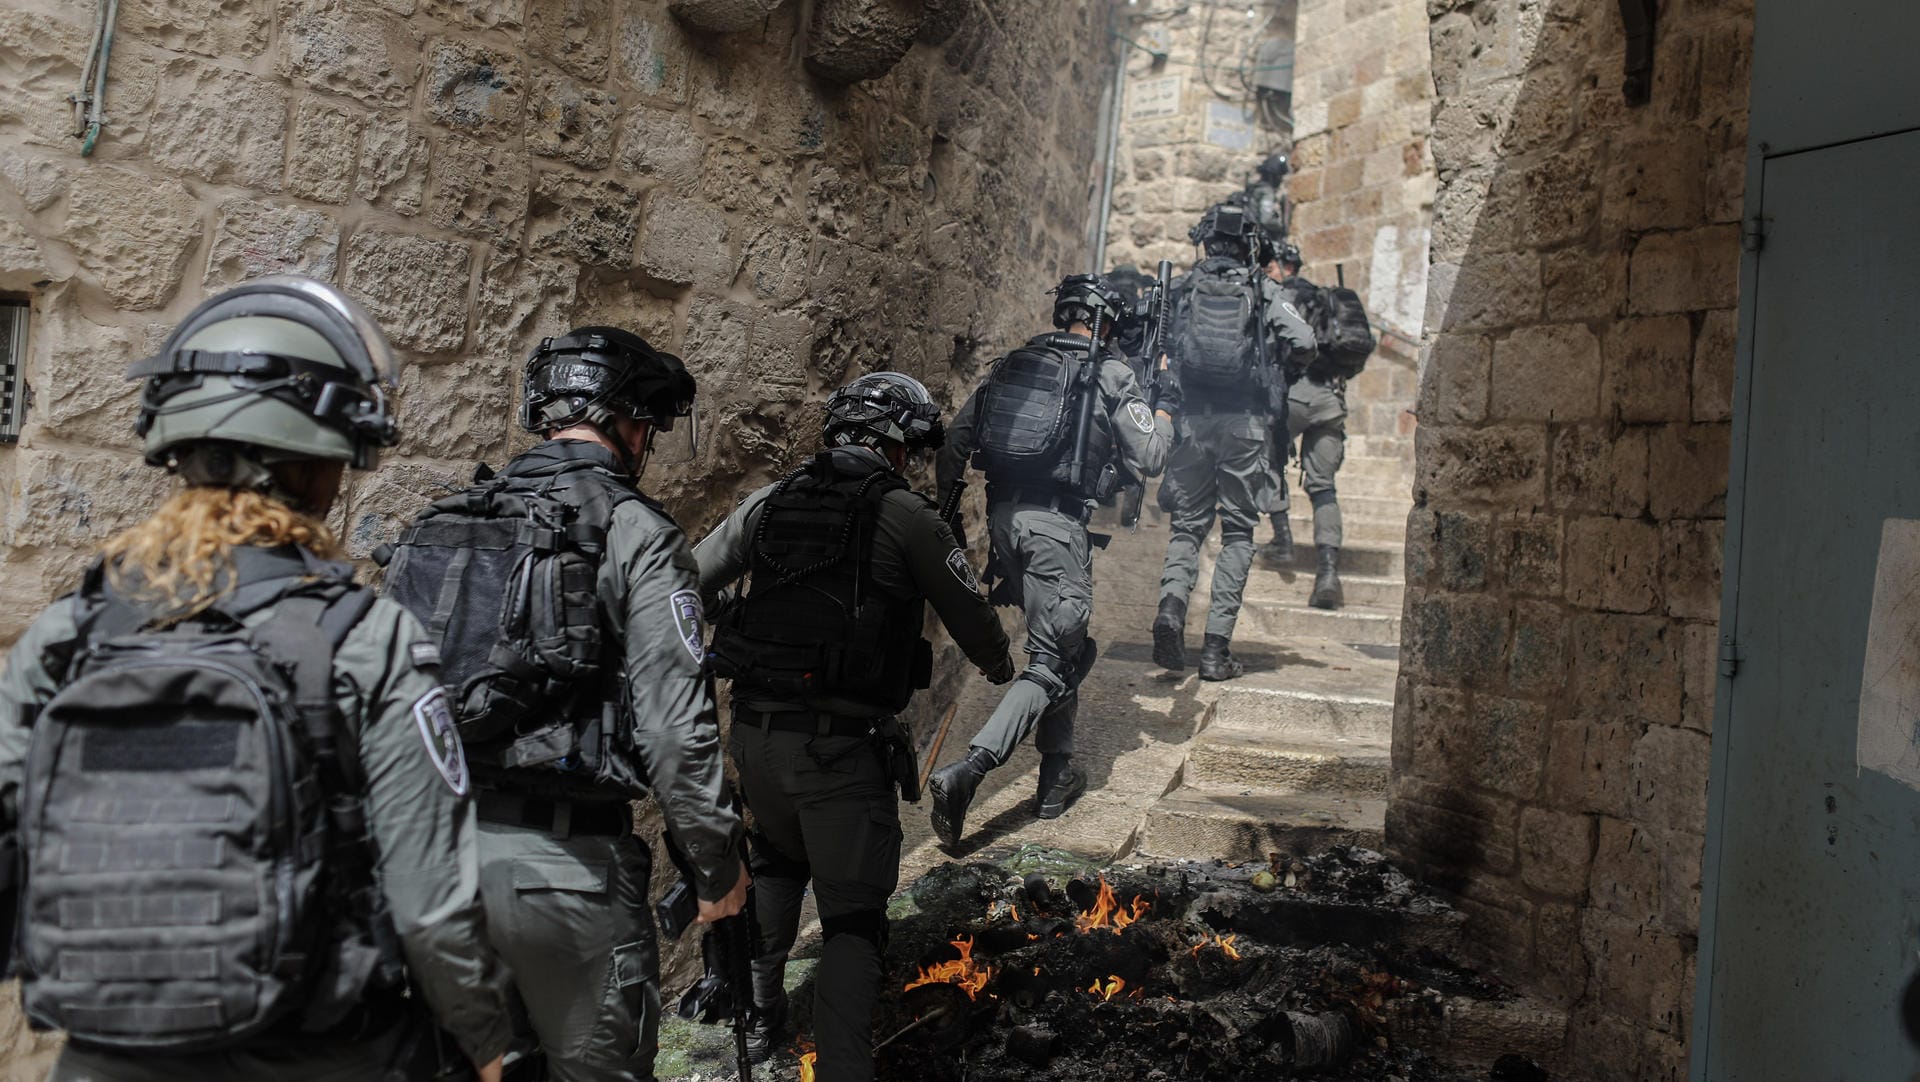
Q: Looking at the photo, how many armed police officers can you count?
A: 8